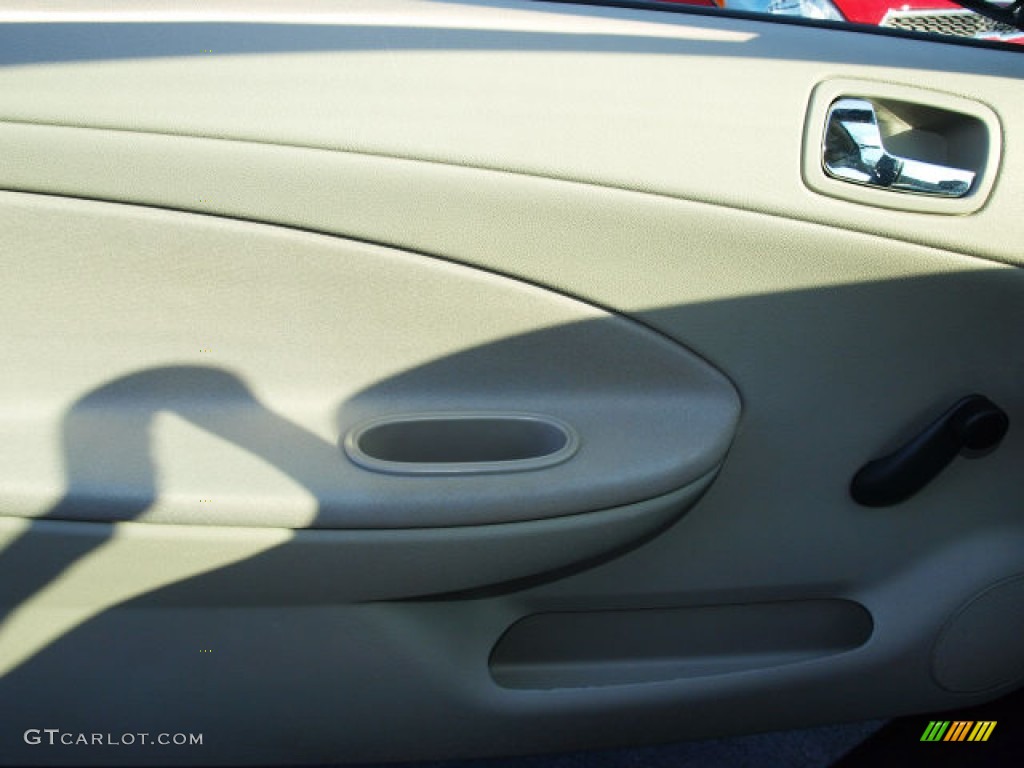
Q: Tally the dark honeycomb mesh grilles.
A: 1